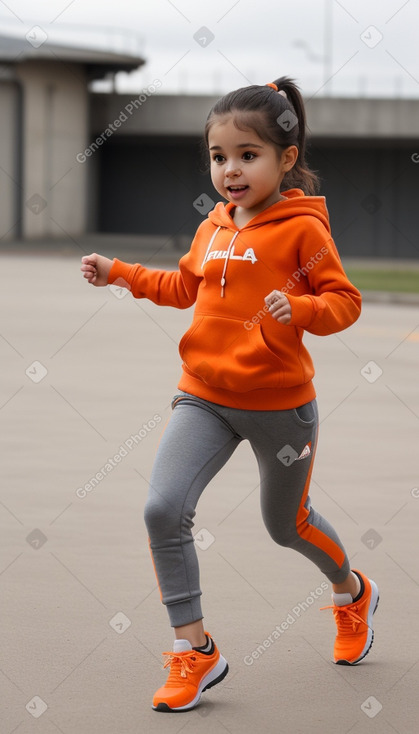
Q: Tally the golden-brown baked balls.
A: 0